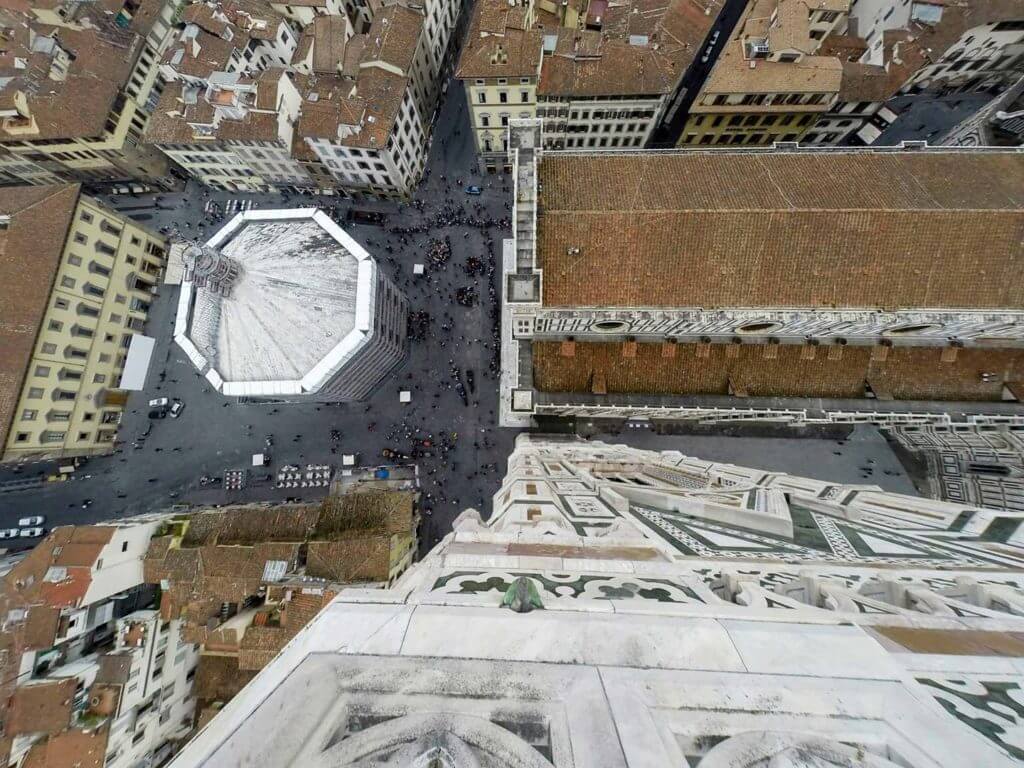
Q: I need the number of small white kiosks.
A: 4